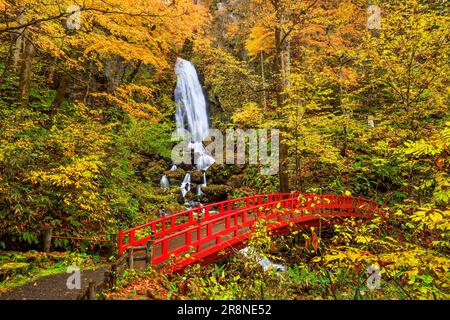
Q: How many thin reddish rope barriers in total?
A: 1